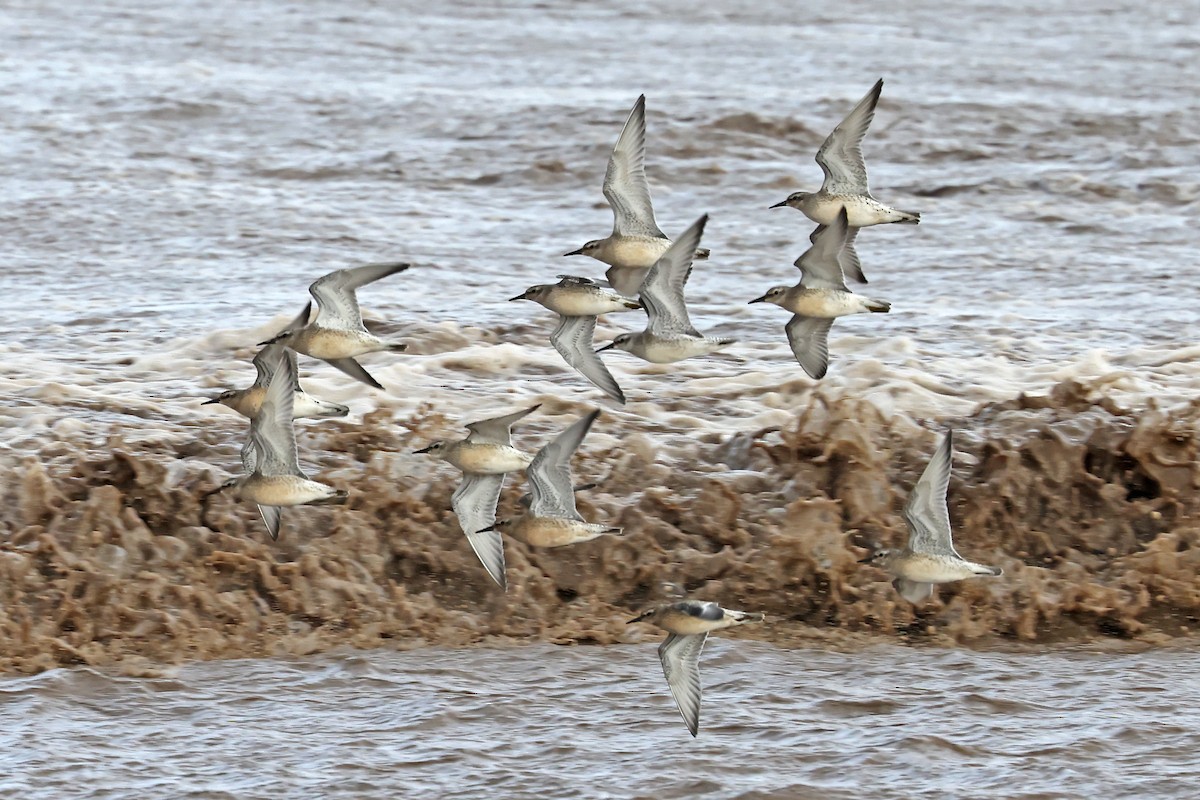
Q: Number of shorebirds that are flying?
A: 12